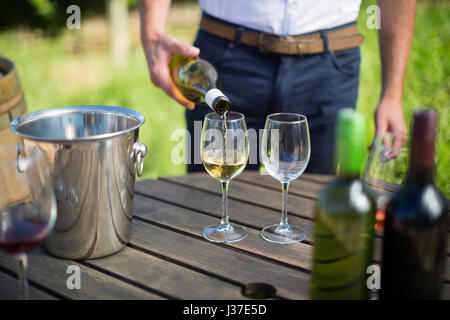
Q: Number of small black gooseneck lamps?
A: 0